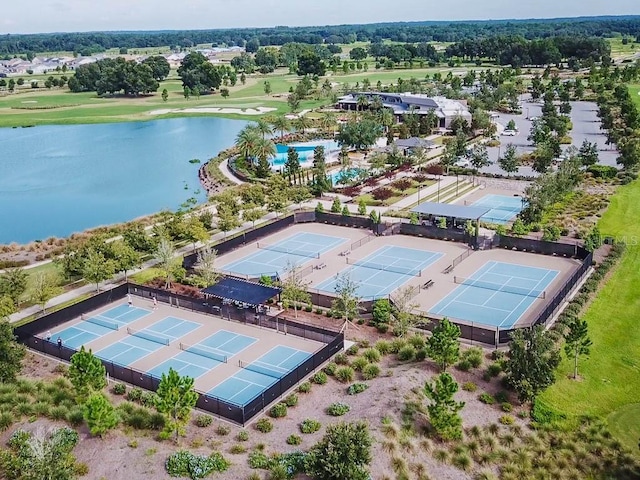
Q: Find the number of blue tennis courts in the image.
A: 8